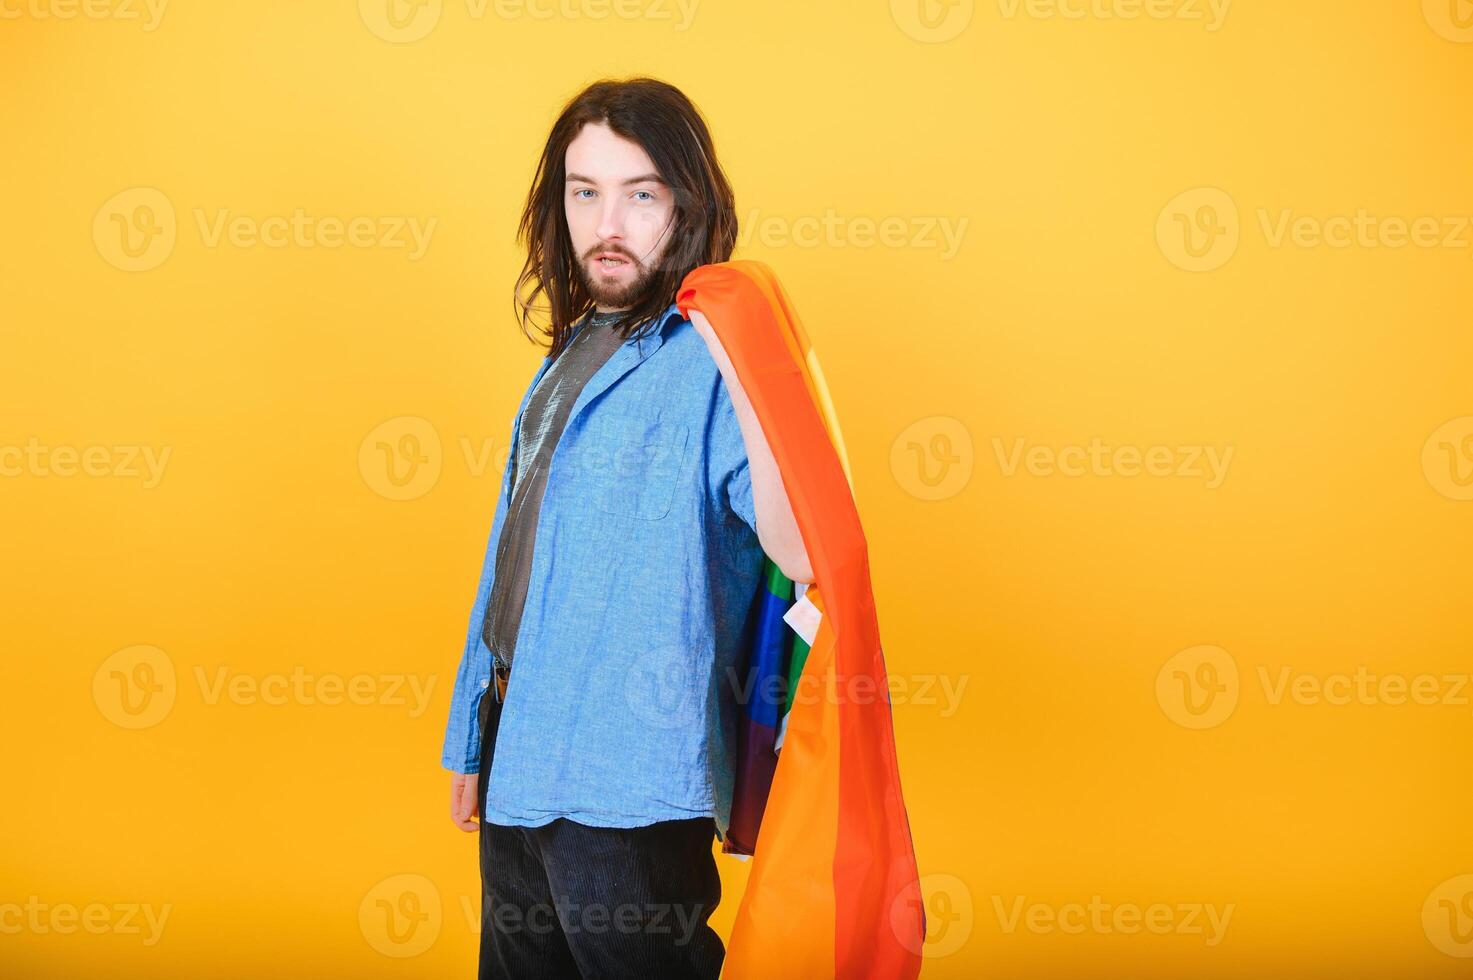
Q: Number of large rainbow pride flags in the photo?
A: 1